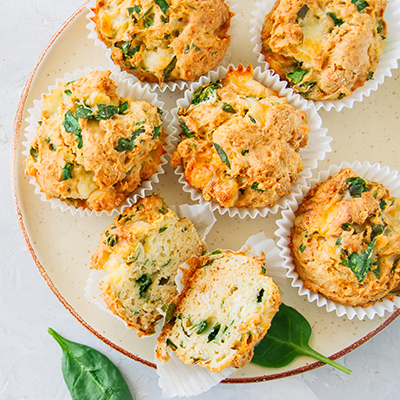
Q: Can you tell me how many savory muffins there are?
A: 6